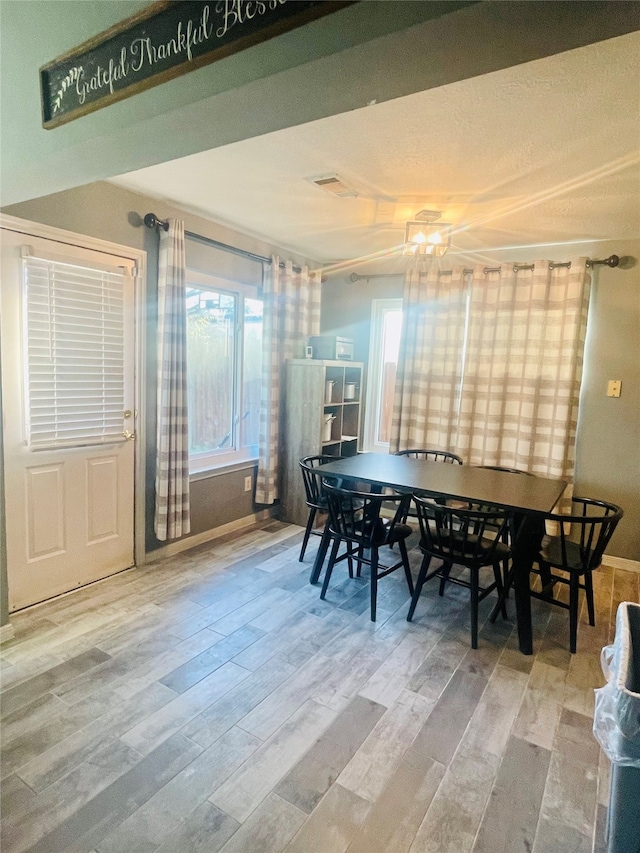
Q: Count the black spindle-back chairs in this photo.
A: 6